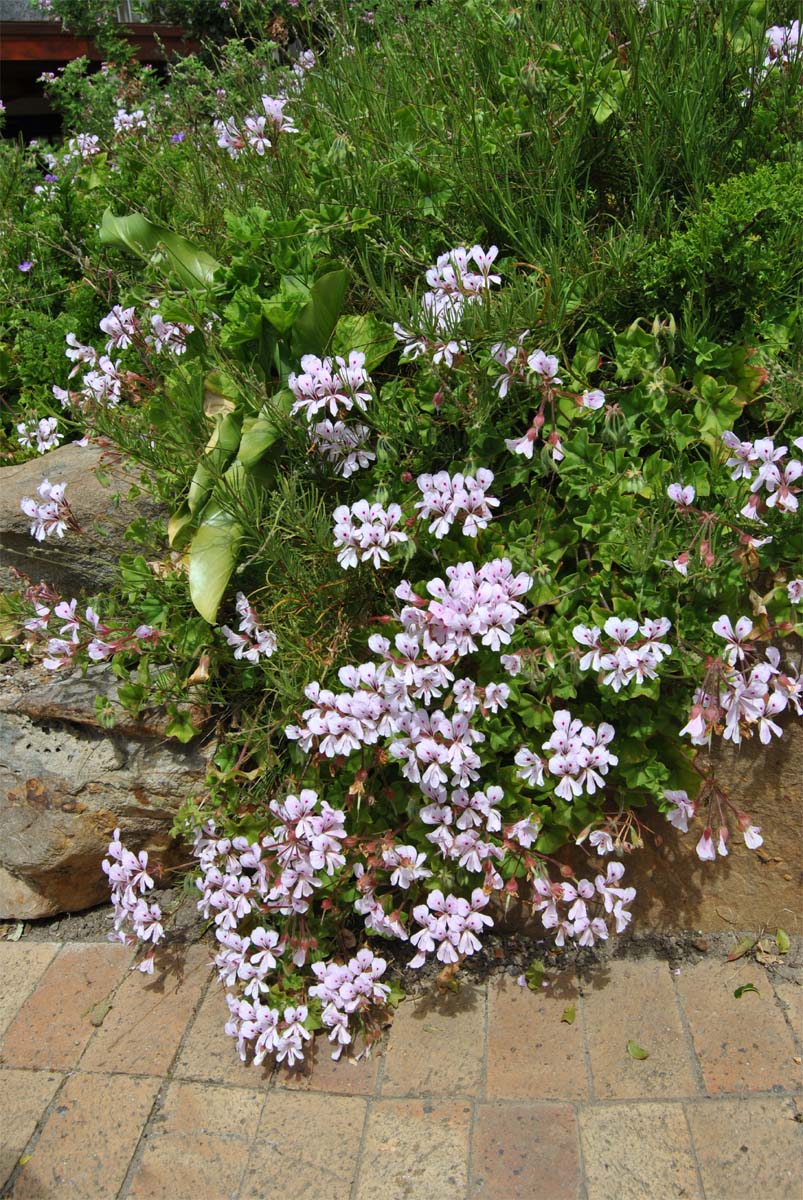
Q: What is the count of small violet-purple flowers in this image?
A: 3